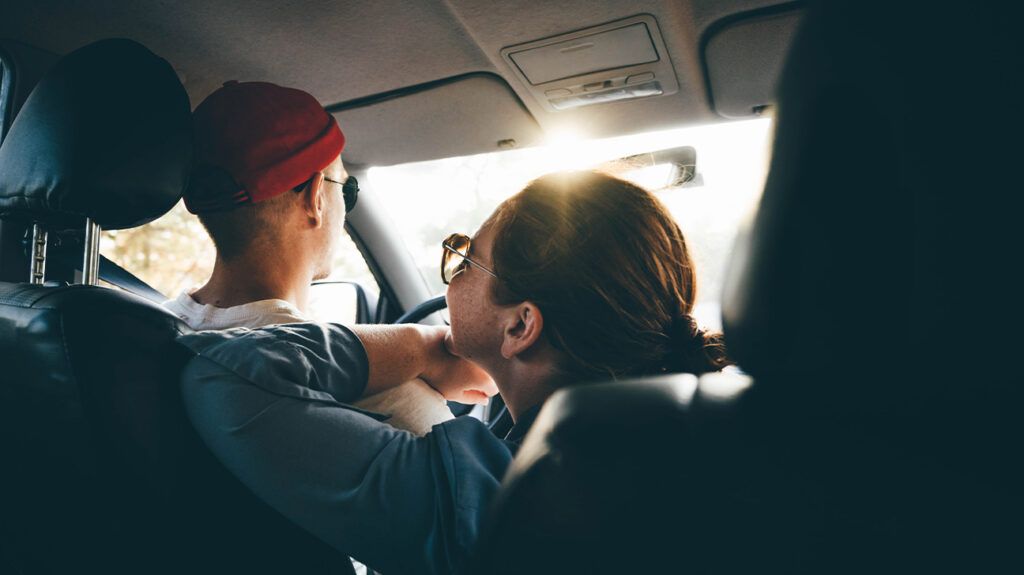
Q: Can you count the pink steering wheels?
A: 0